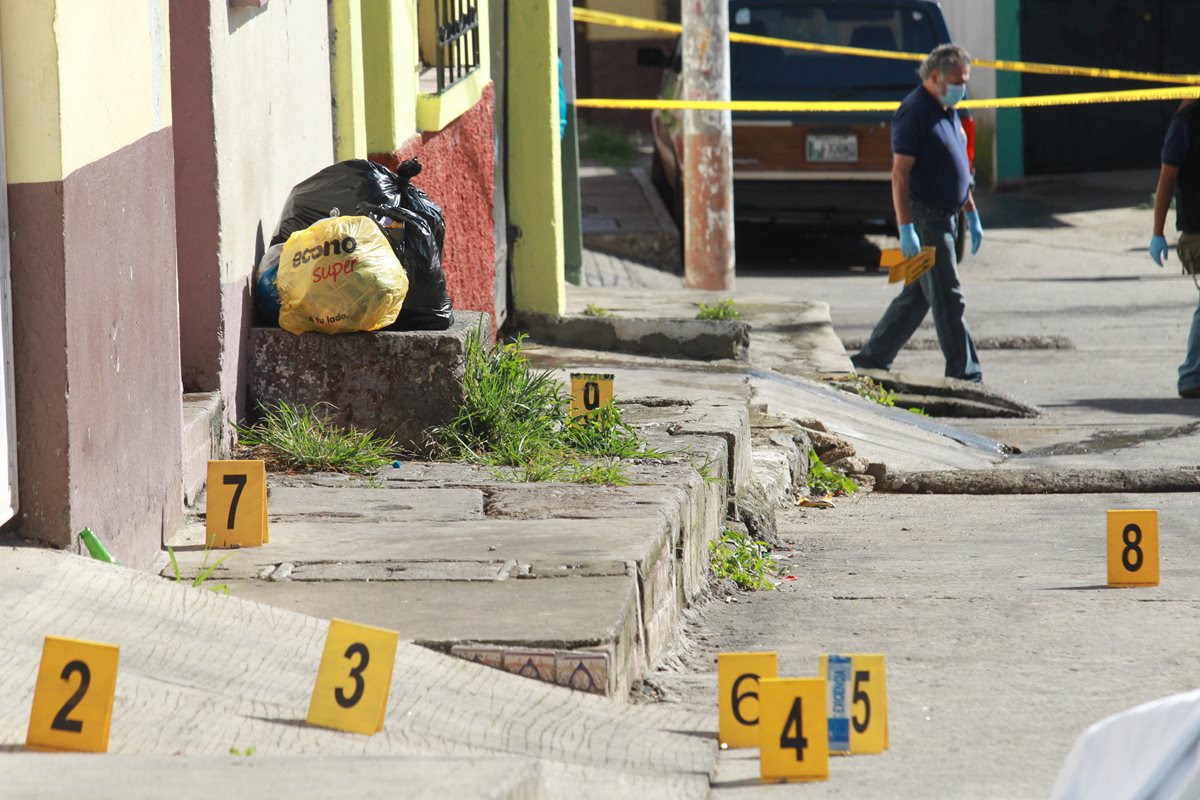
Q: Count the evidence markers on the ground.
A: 8